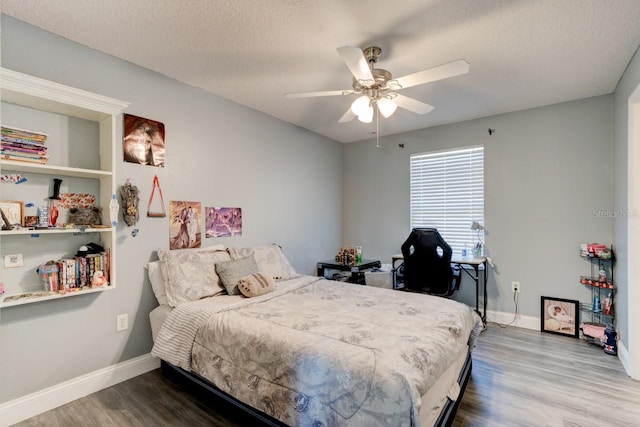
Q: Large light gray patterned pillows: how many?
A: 2